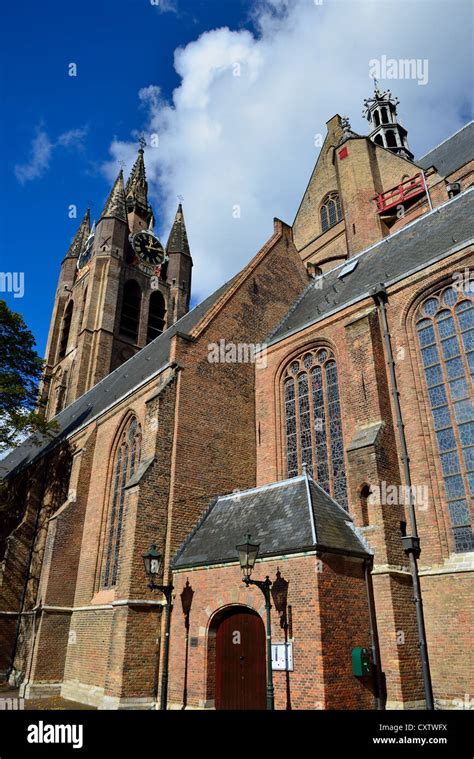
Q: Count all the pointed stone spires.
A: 4